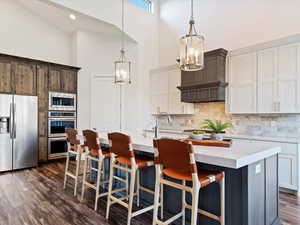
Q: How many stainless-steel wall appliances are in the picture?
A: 3